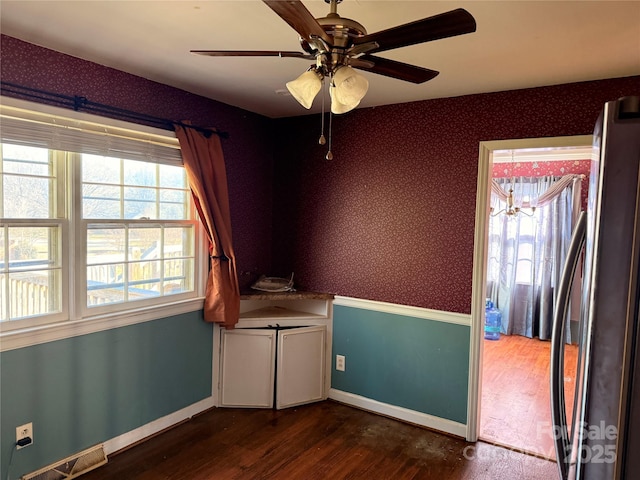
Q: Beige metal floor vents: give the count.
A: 1